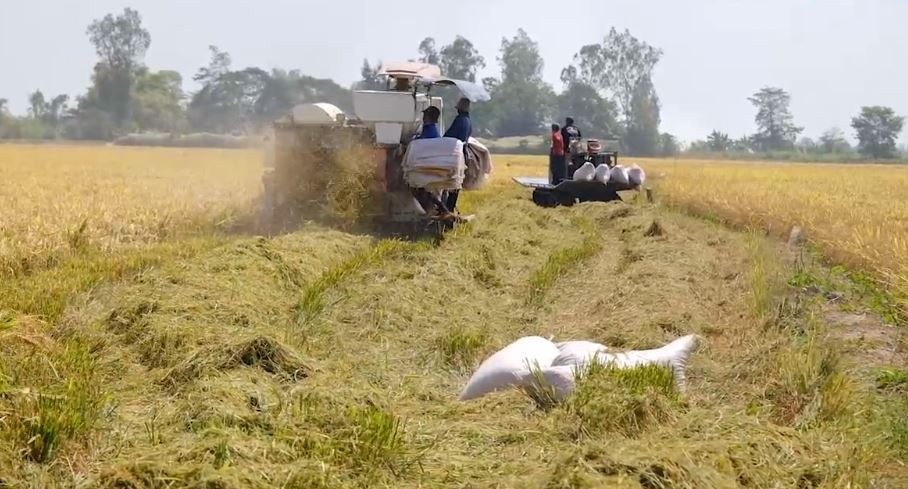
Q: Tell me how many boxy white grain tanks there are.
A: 1